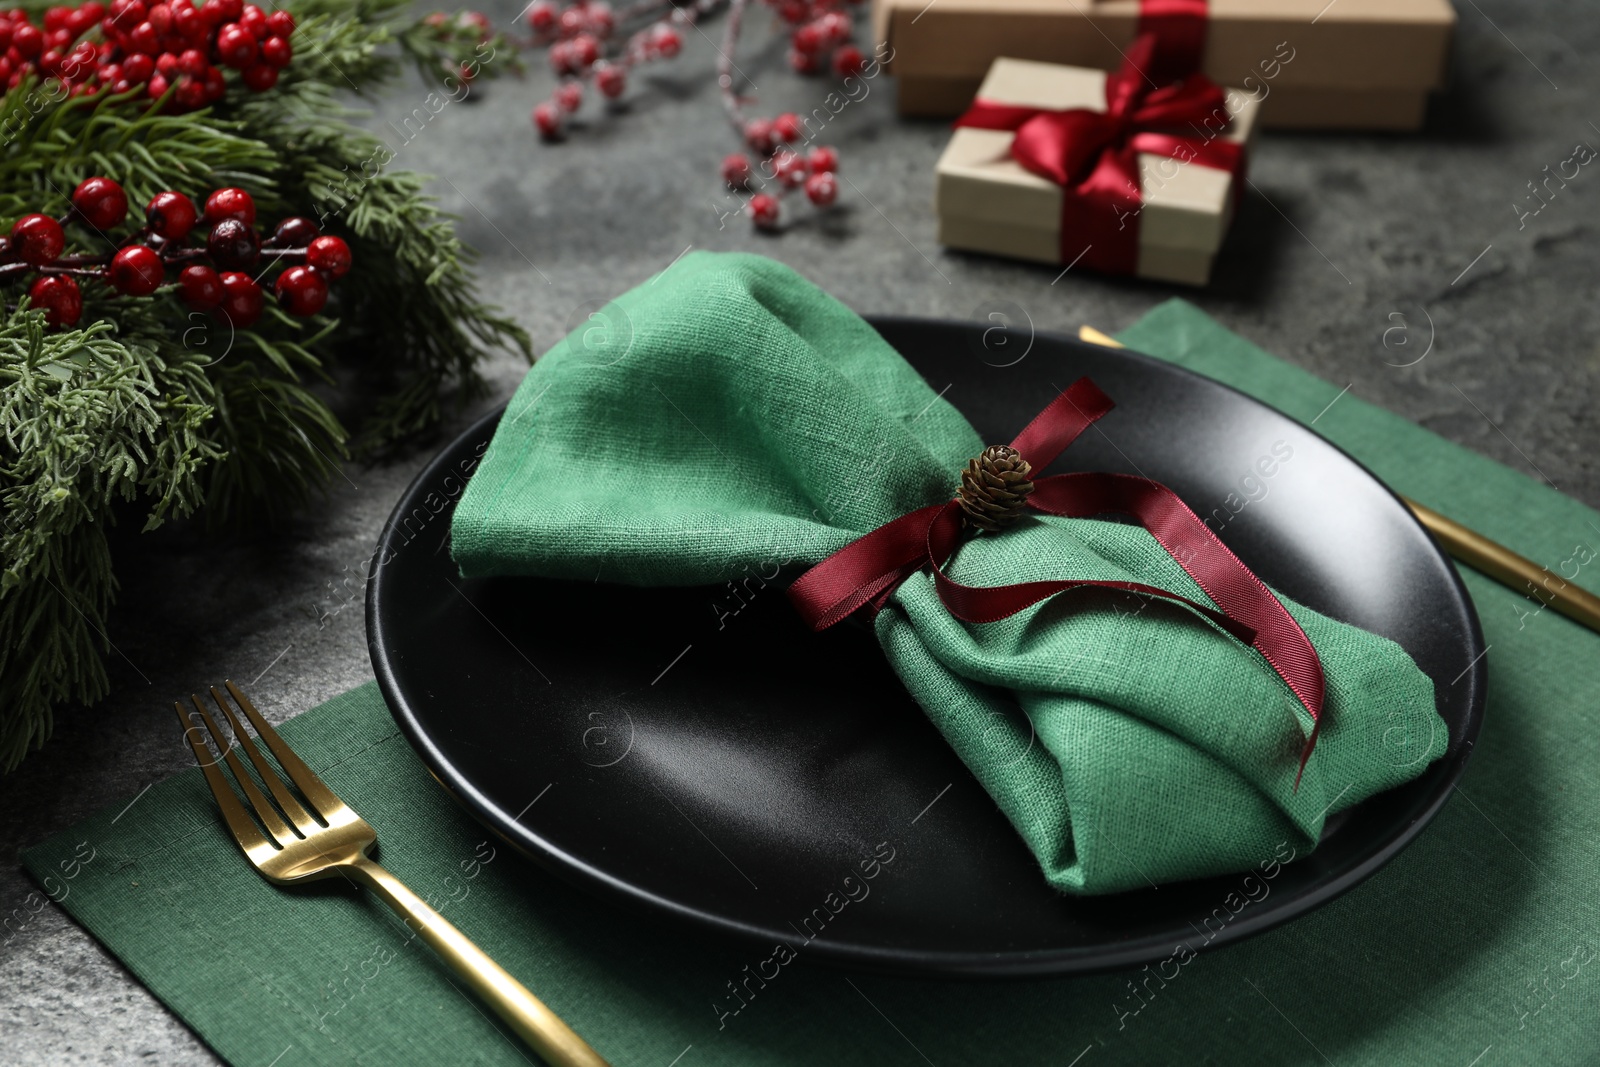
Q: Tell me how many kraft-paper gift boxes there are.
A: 2